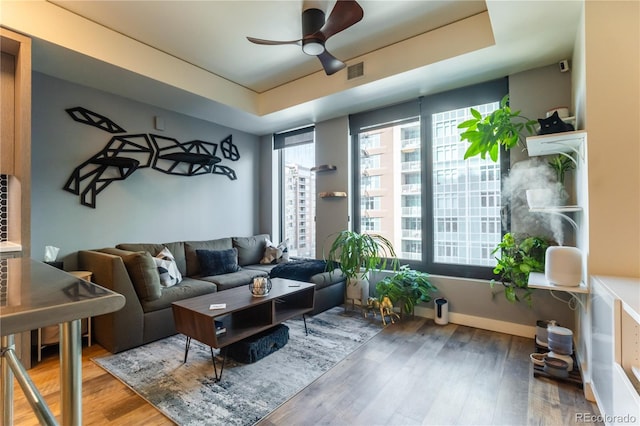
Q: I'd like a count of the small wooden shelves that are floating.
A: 2